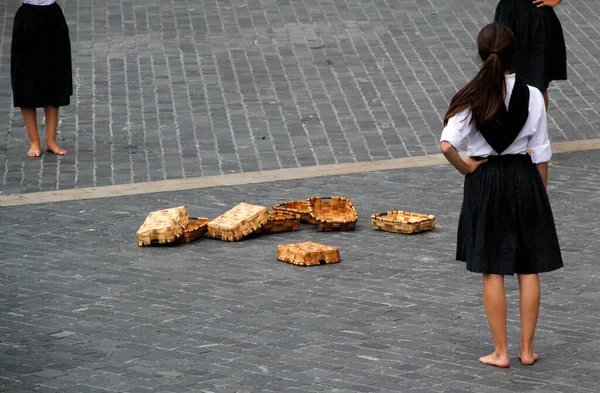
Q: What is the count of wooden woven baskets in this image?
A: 8